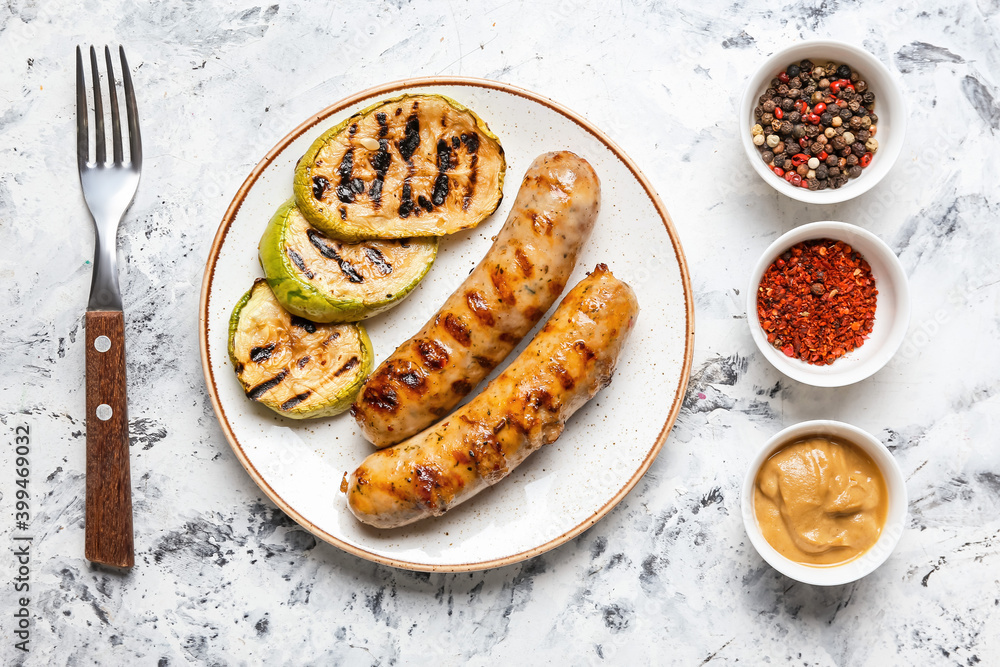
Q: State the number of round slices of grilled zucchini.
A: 3